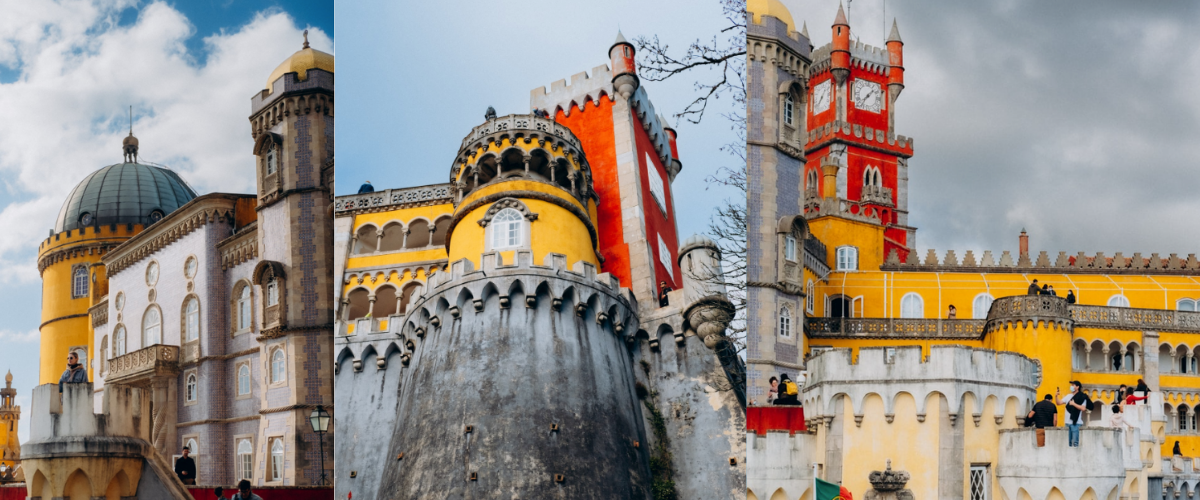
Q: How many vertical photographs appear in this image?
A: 3